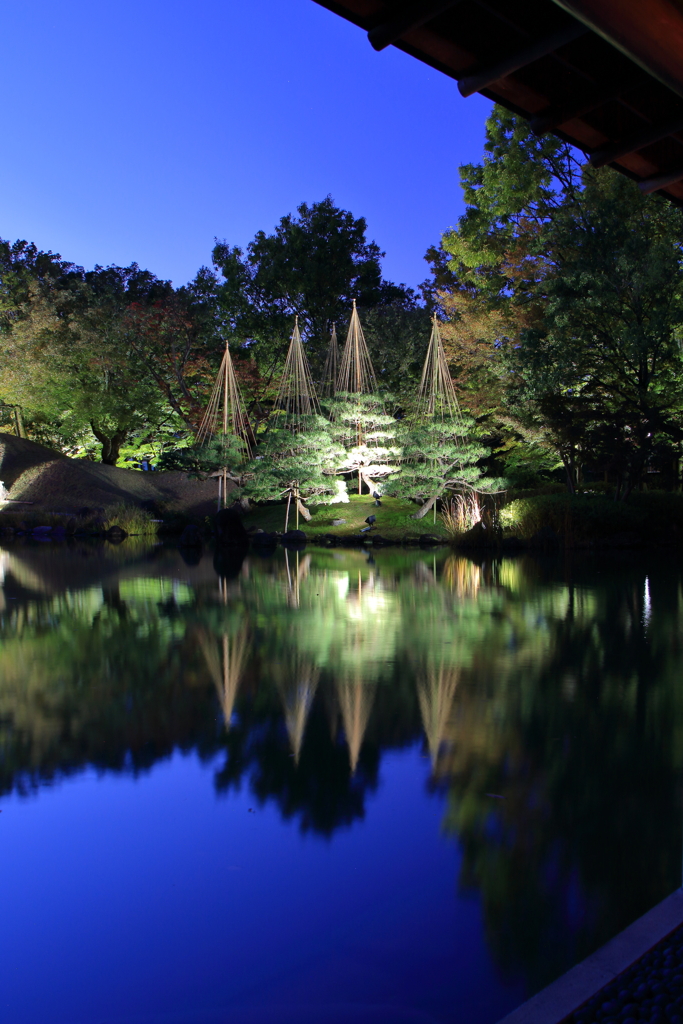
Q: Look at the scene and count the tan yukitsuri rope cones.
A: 5